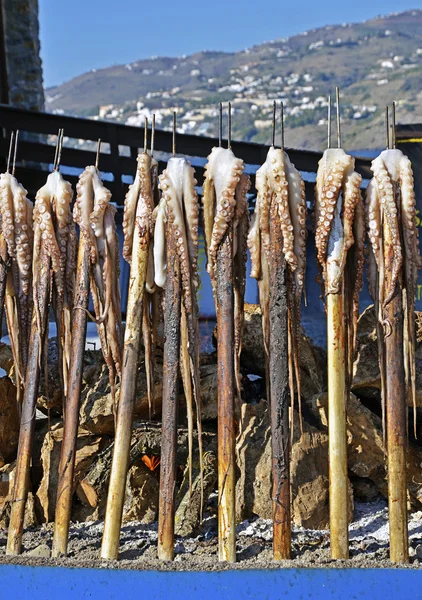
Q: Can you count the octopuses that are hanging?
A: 9